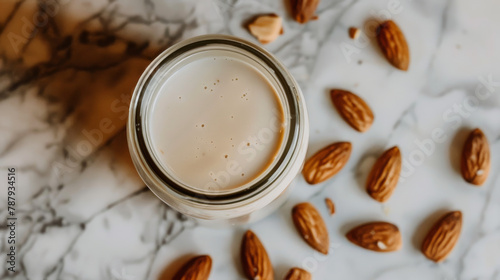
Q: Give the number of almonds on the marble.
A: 12